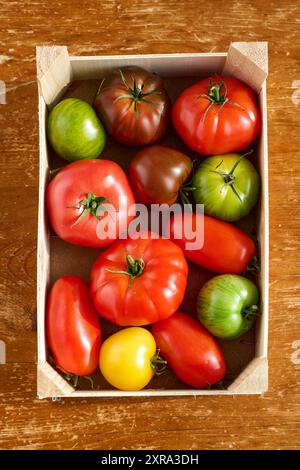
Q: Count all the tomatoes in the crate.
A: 12